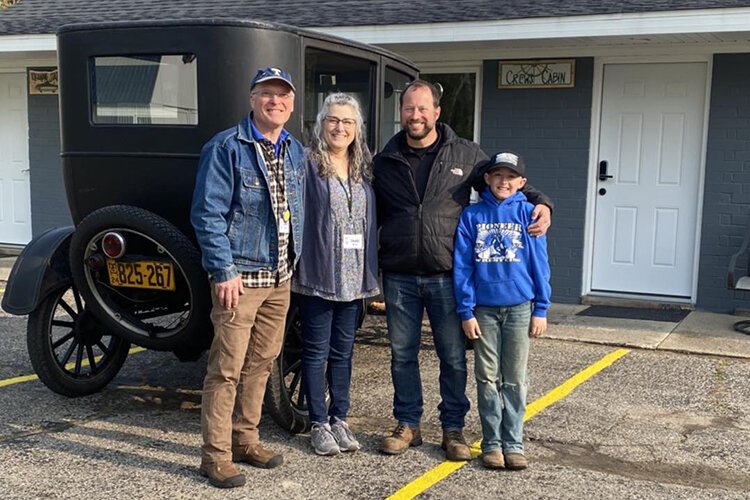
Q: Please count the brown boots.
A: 6